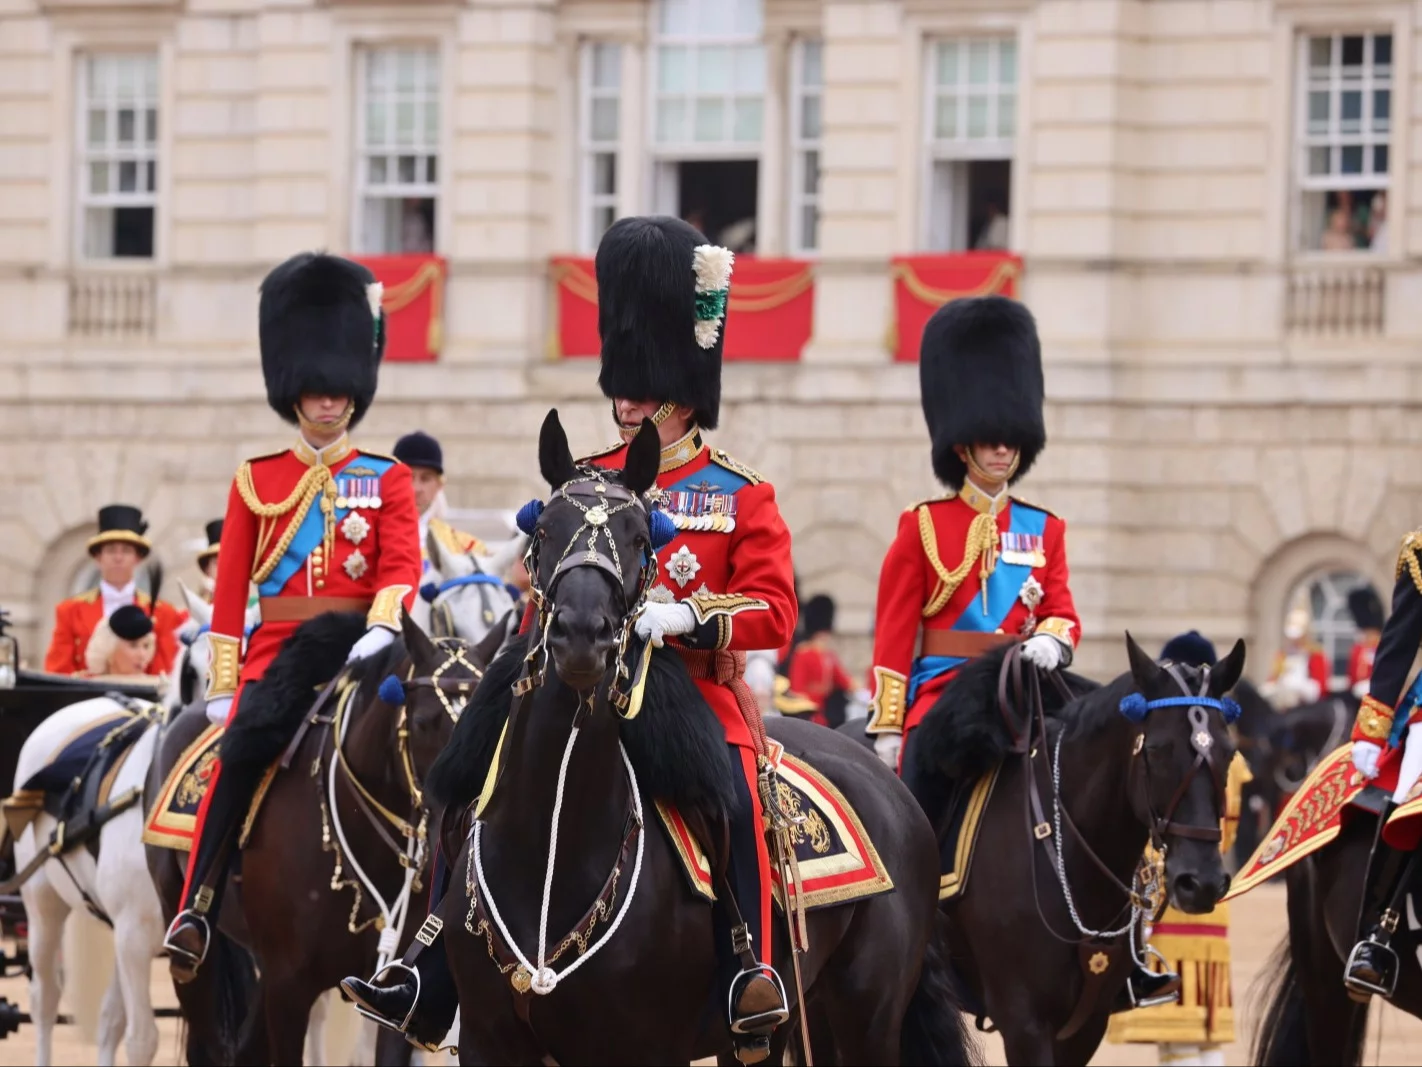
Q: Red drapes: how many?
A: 3